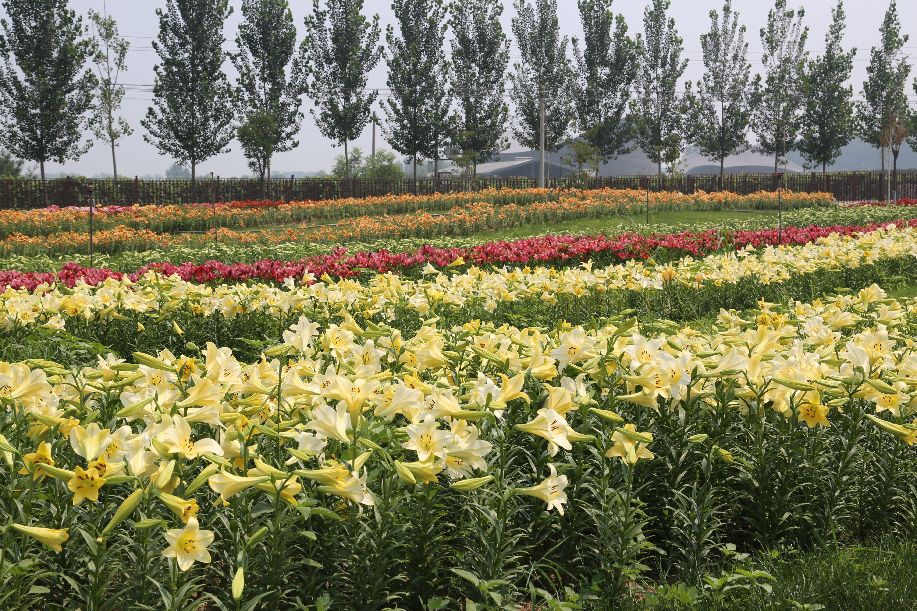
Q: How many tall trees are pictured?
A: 14